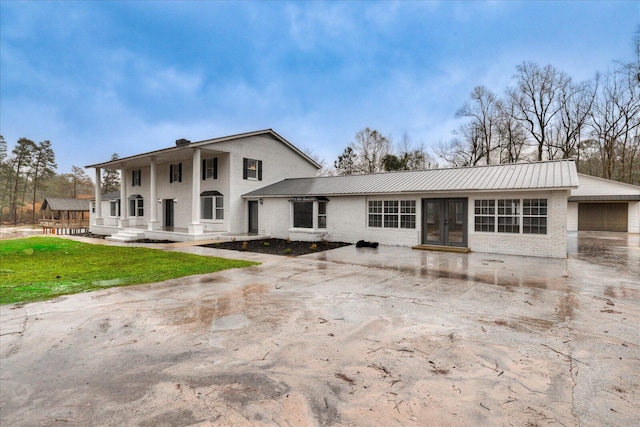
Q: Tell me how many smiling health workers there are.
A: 0